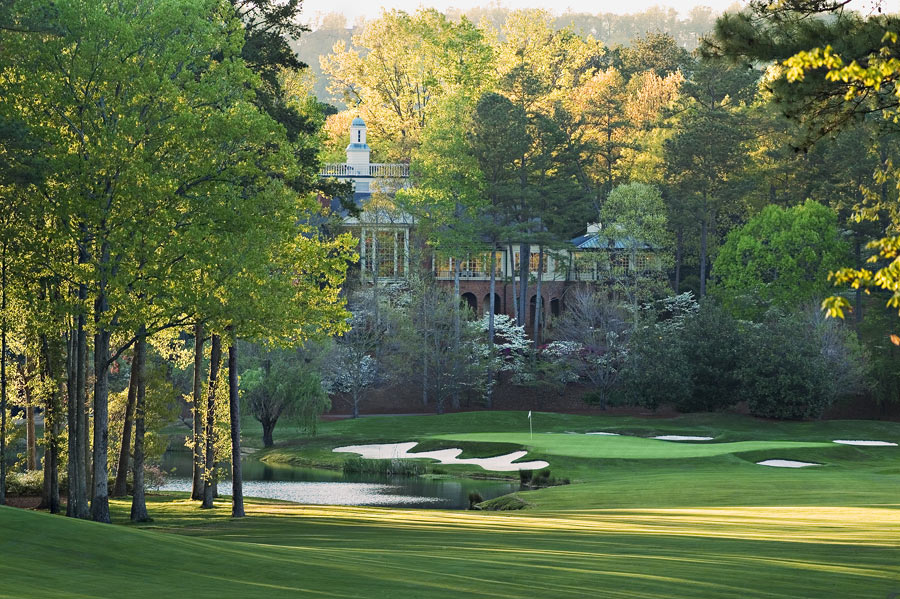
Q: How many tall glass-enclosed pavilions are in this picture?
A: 1